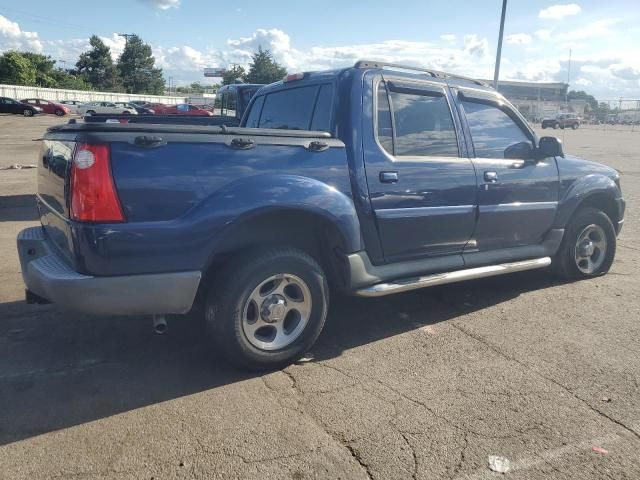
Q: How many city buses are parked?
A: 0